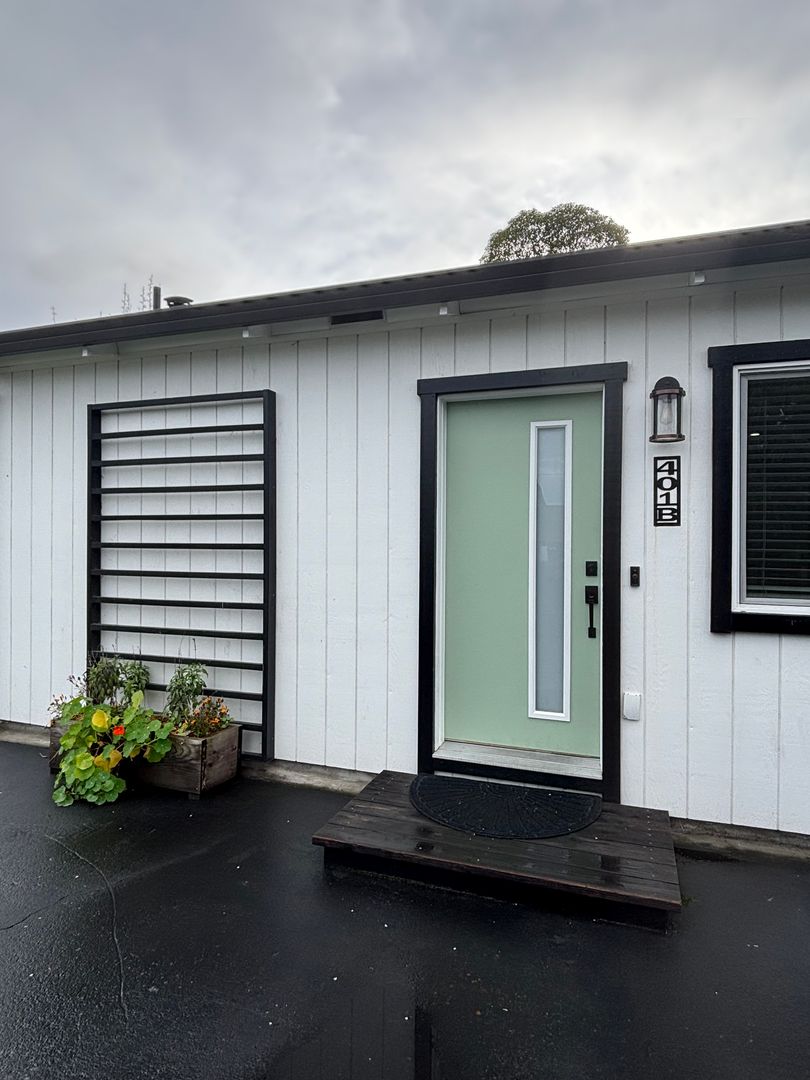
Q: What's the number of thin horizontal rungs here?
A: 11